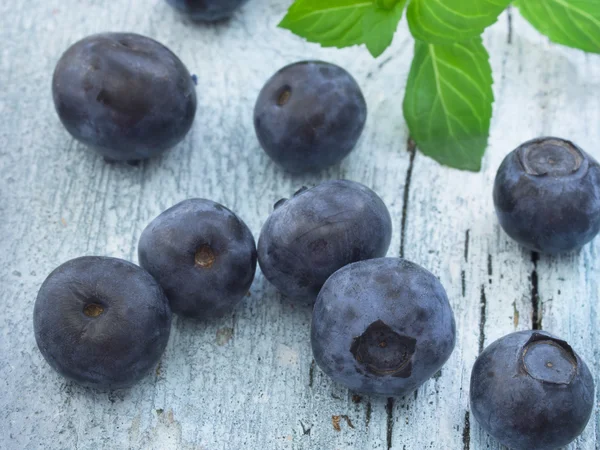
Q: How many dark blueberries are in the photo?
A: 9